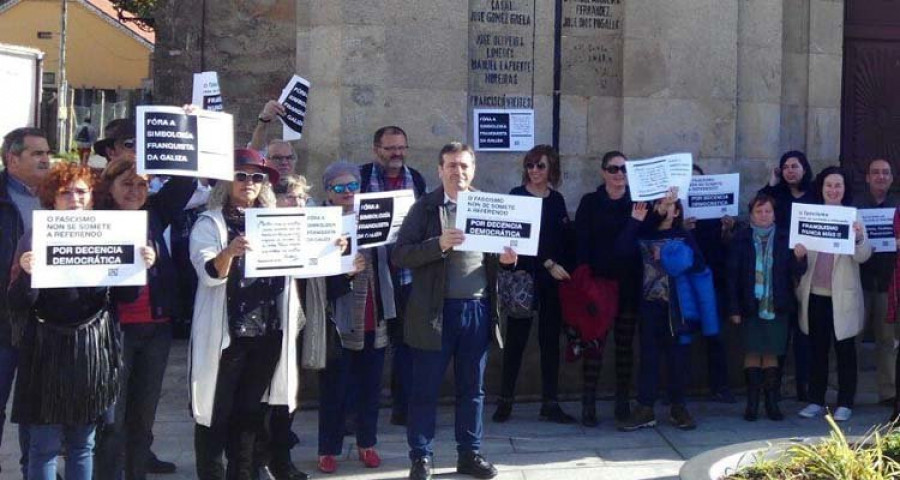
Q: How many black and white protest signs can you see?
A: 13